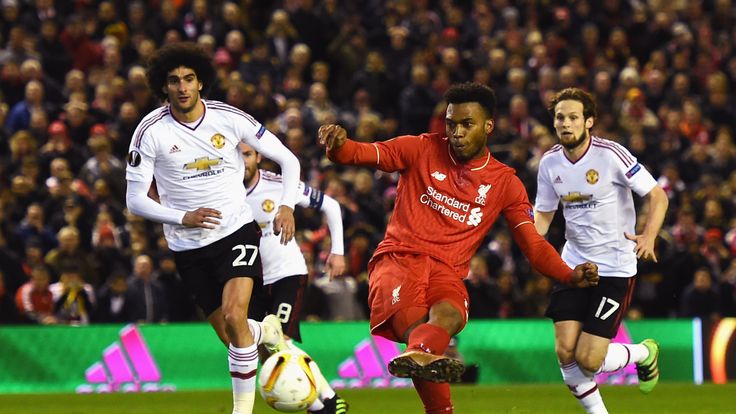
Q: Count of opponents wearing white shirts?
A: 3